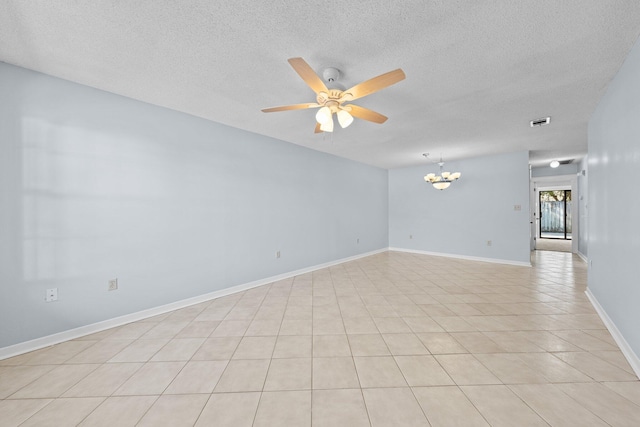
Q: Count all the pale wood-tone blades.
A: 5